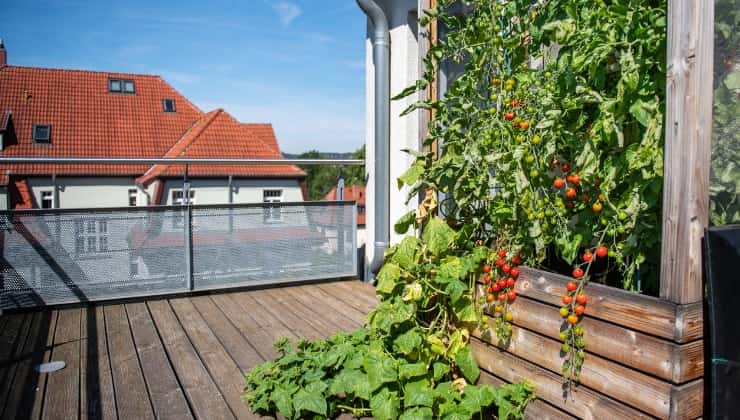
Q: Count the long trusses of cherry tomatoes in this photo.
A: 2